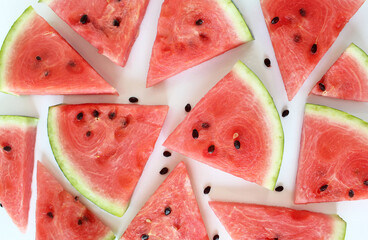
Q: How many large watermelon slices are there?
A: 12